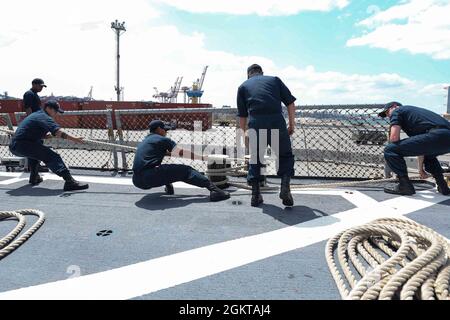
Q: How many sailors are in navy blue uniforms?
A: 5